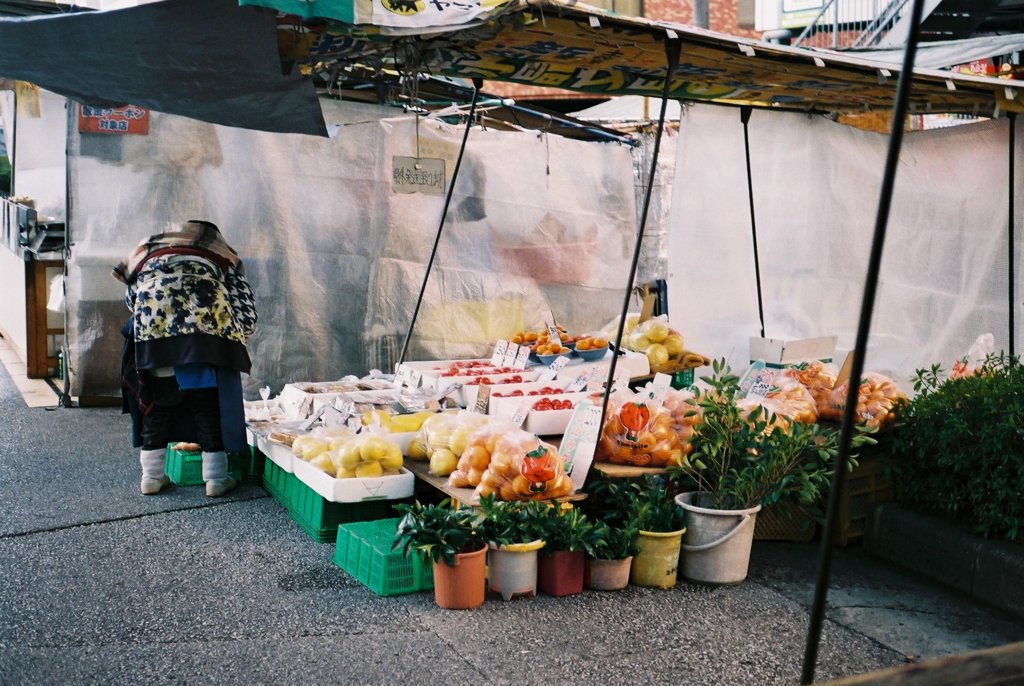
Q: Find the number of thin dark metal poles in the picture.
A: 5